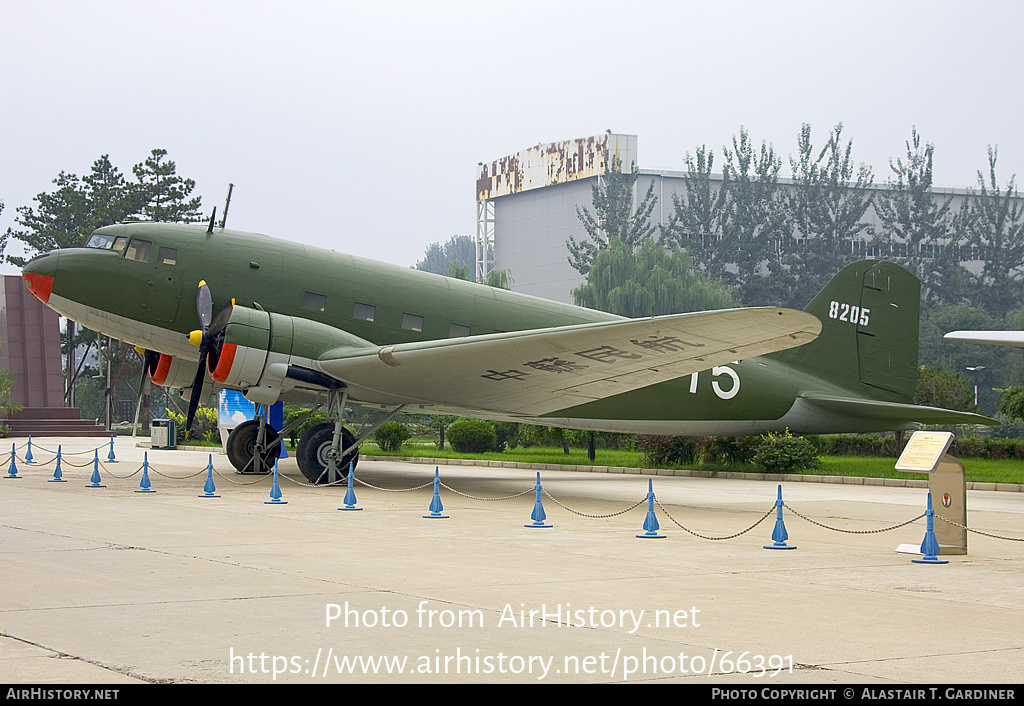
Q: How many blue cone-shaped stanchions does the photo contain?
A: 14